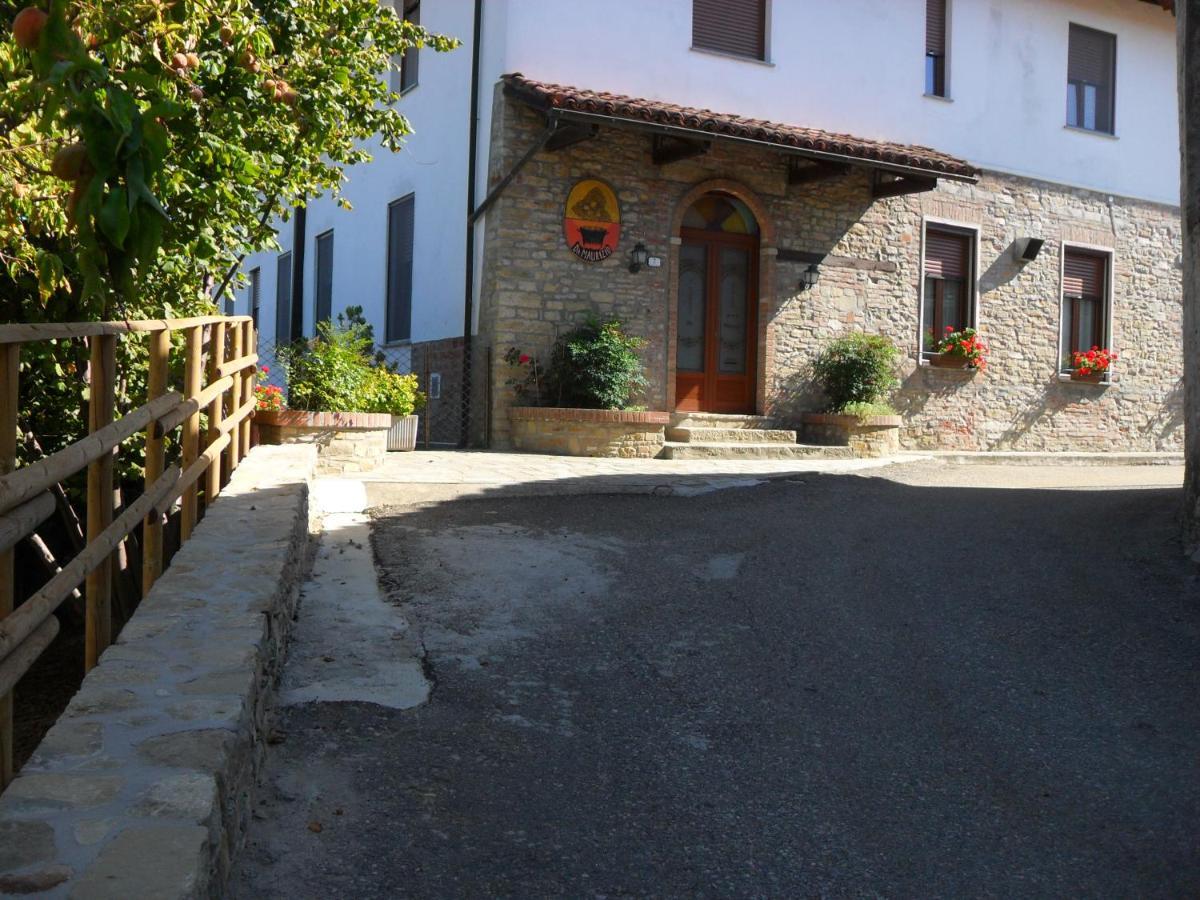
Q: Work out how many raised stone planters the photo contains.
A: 3